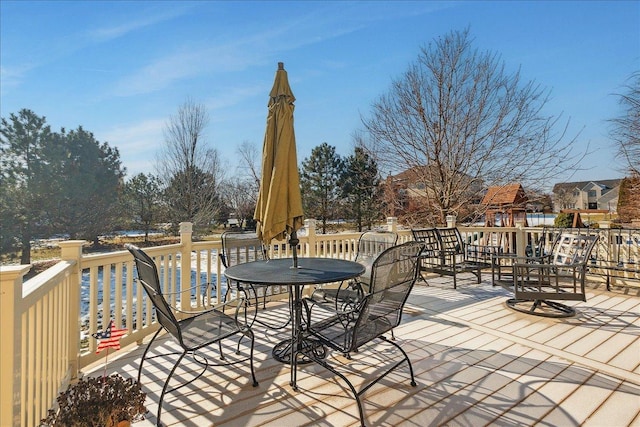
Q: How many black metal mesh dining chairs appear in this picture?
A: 4